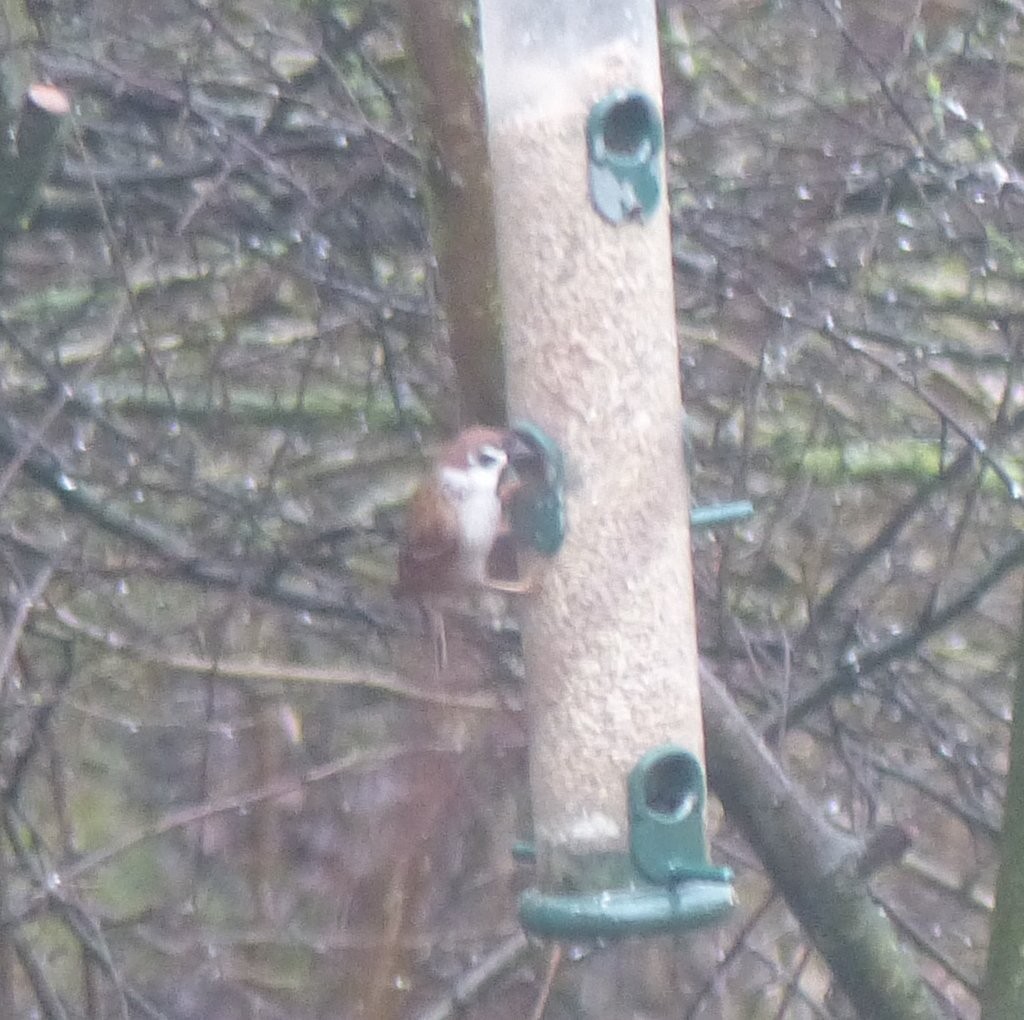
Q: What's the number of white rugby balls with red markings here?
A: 0